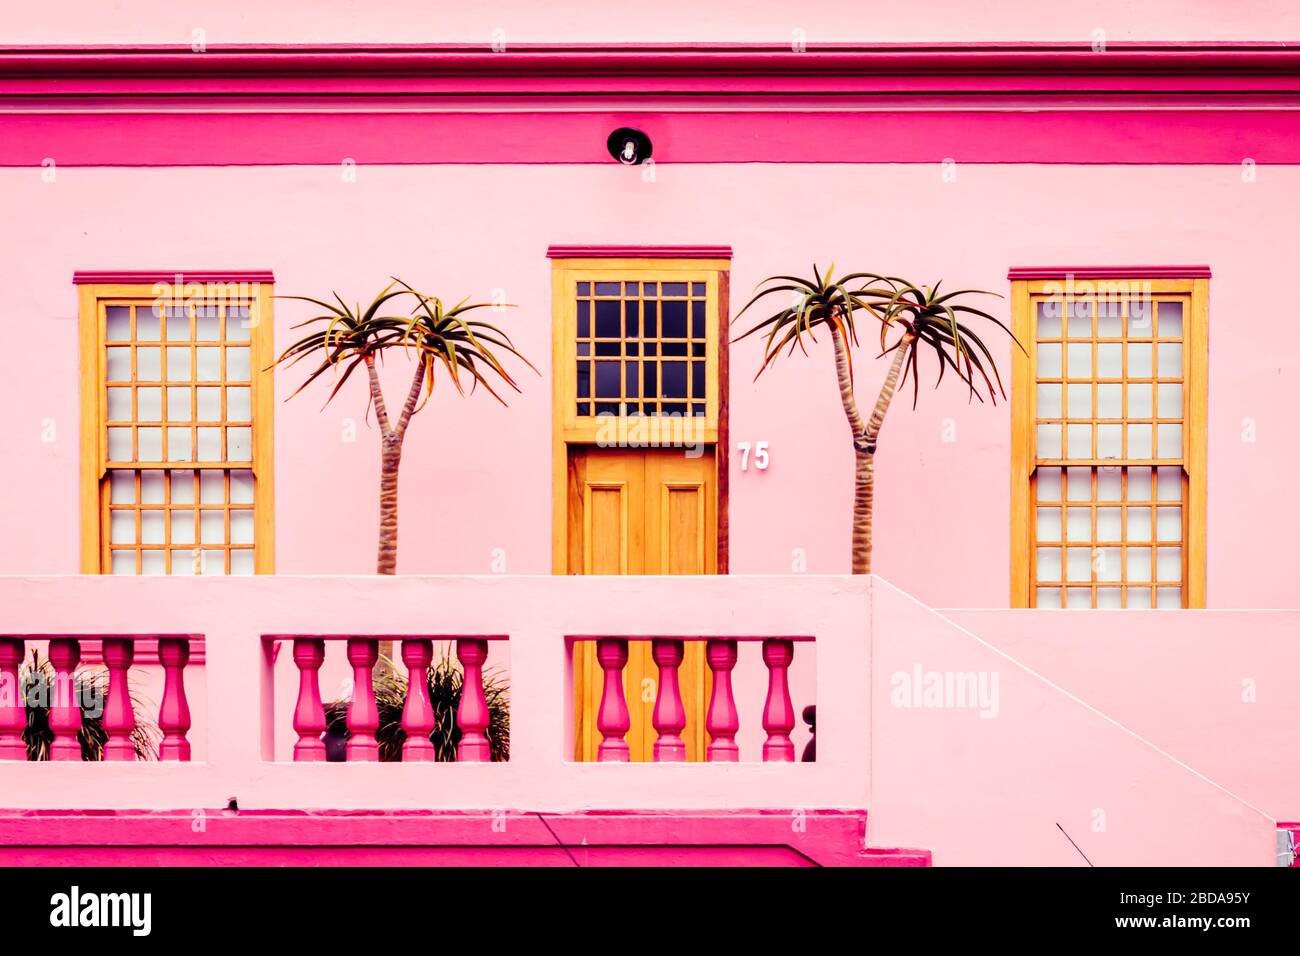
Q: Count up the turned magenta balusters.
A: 12